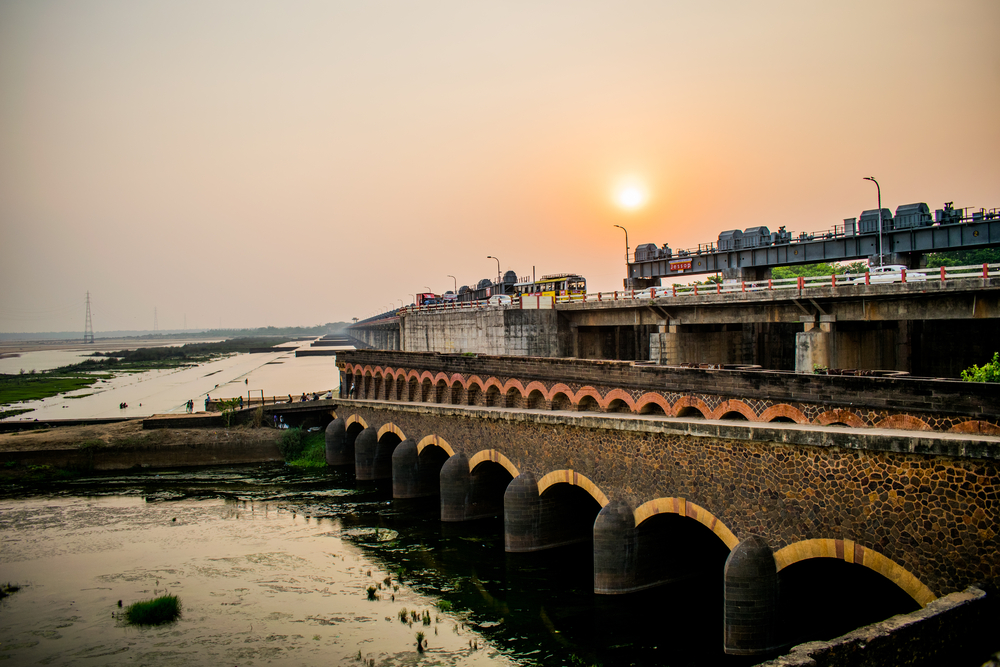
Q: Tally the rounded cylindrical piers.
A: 7